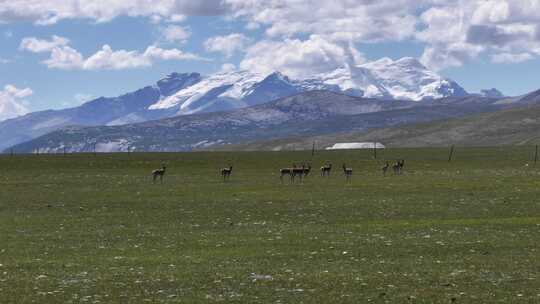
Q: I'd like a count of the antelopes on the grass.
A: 10